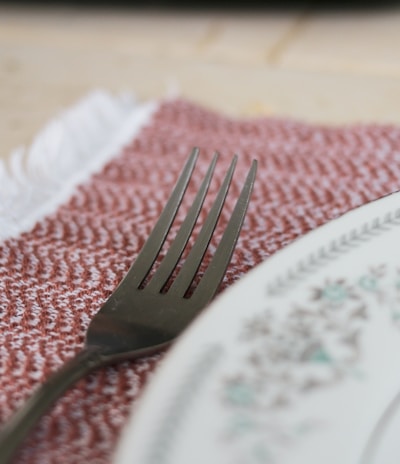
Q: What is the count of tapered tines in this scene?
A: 4